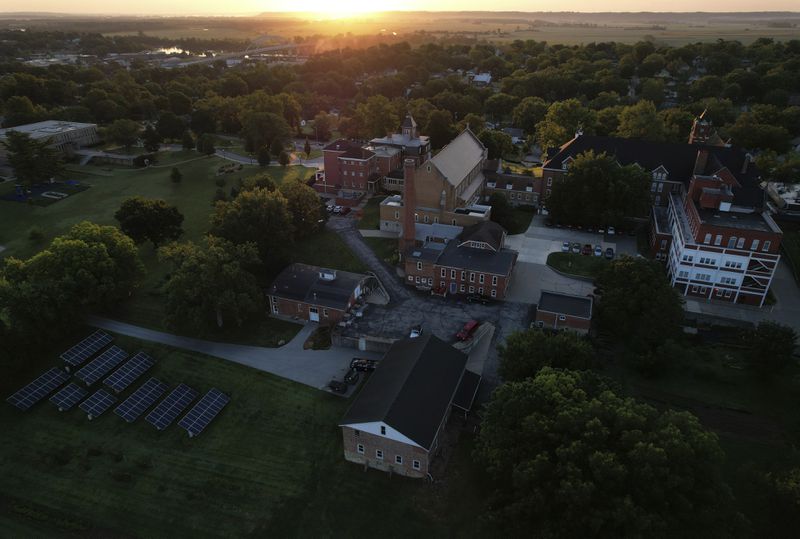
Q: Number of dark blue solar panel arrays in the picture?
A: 9